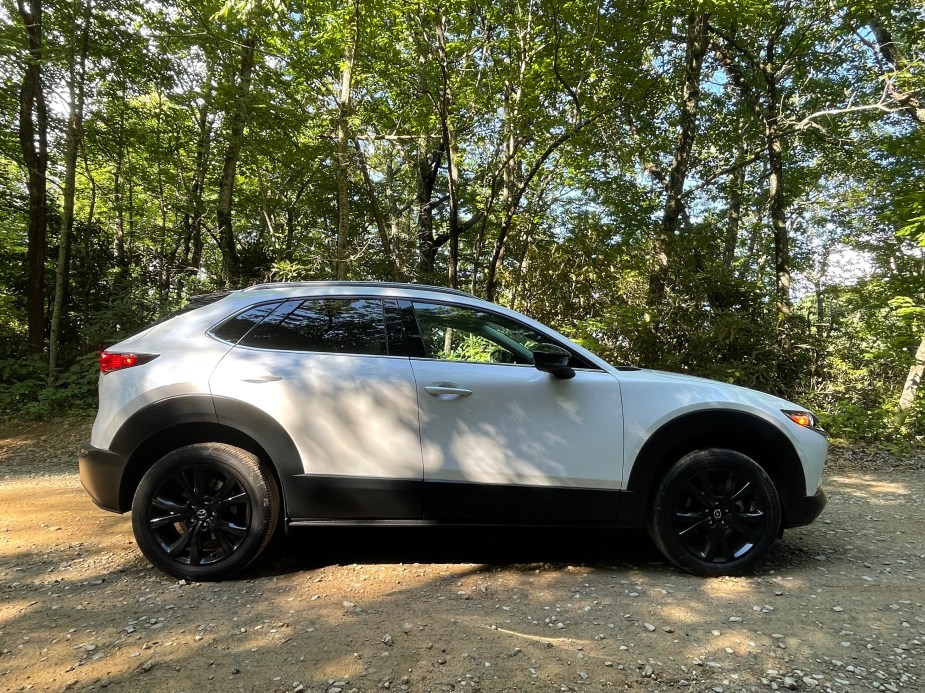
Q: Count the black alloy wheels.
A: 2